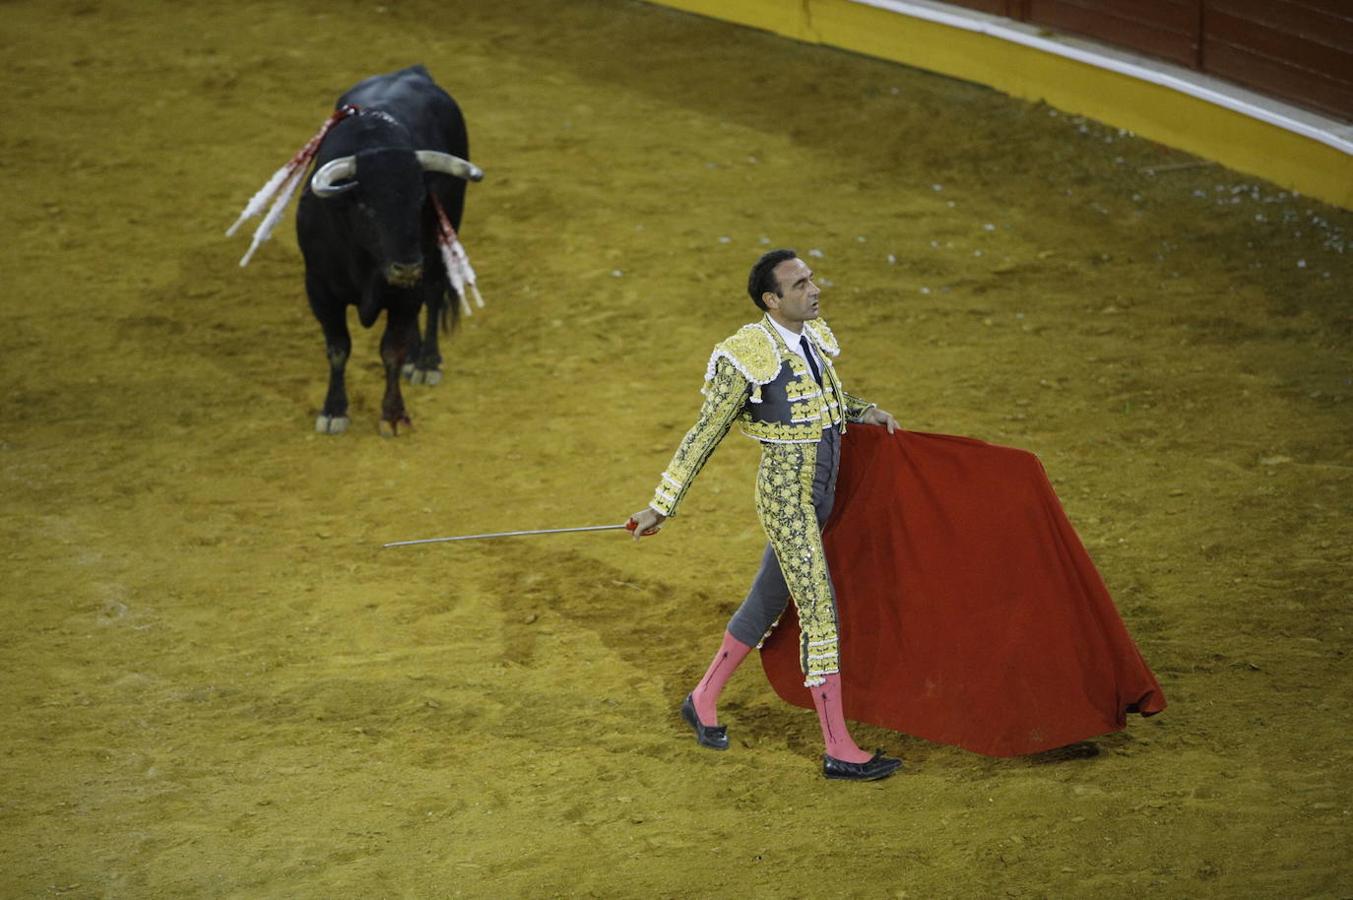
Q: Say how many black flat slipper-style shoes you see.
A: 2